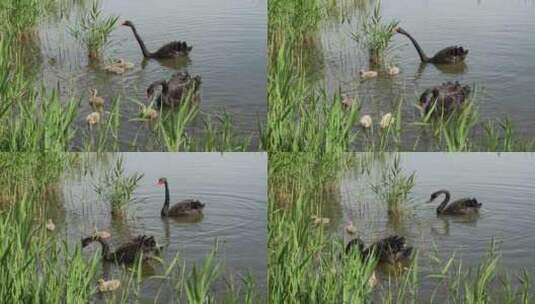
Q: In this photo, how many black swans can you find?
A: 8